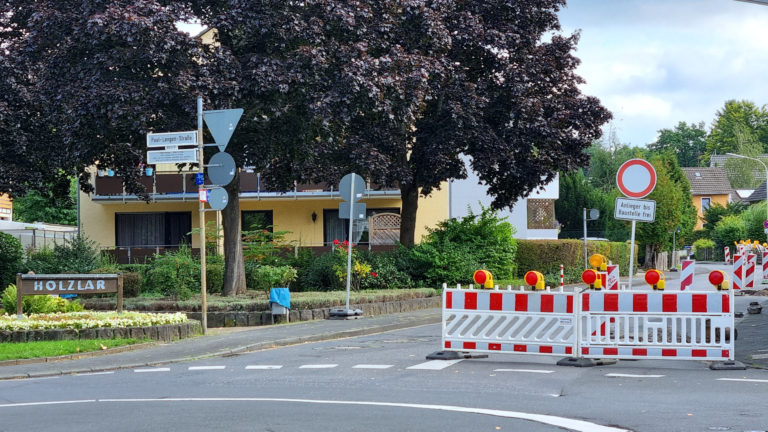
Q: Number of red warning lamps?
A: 5